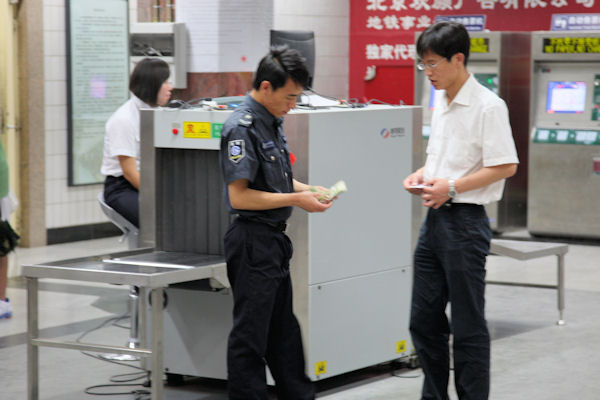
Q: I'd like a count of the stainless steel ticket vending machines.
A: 2